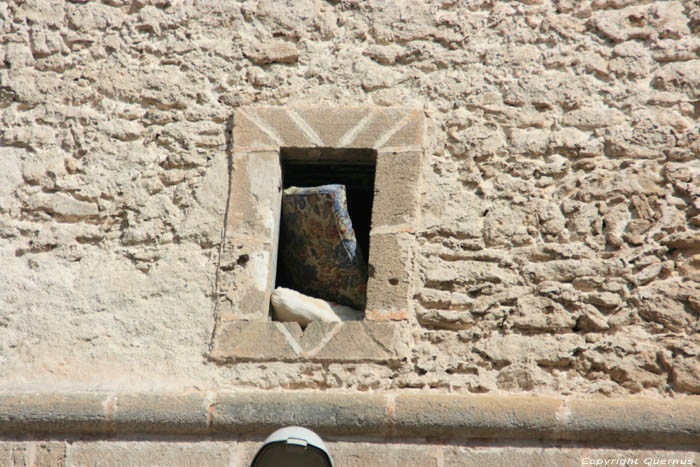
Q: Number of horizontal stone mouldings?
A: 1